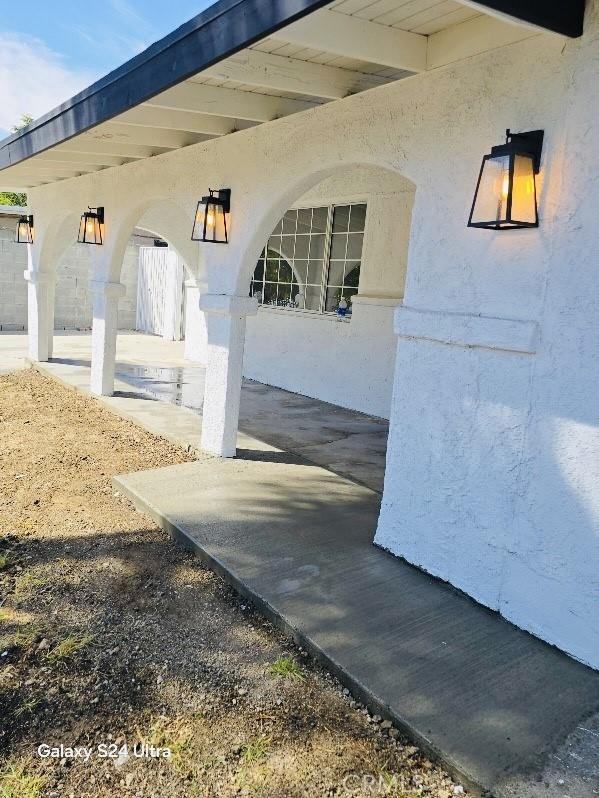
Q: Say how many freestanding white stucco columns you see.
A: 3